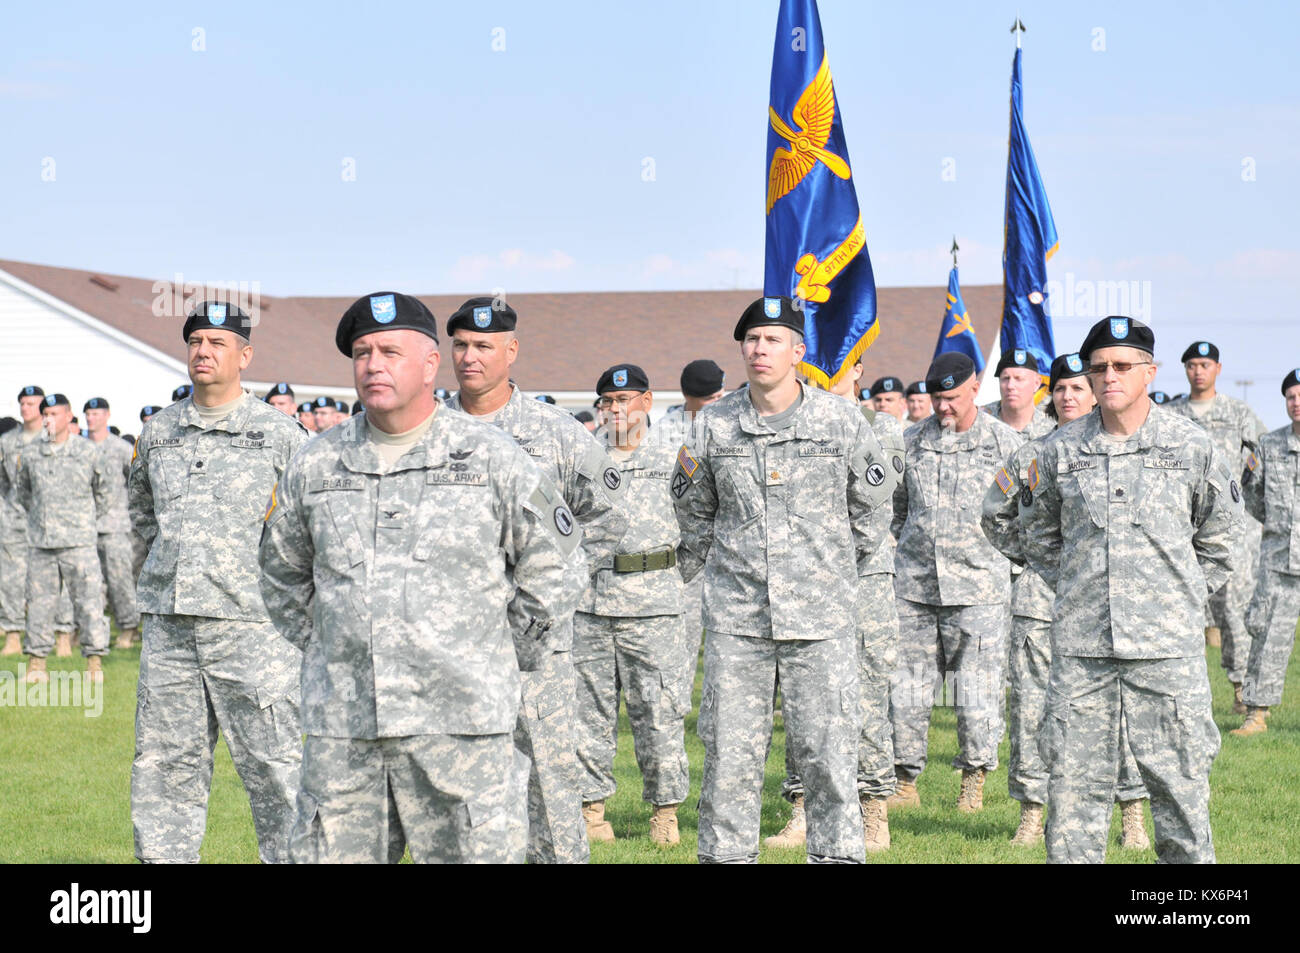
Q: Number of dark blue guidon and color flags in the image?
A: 3